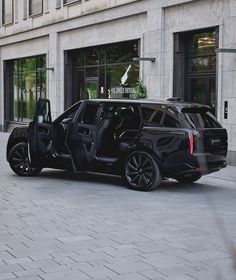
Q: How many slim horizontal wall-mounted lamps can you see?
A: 3